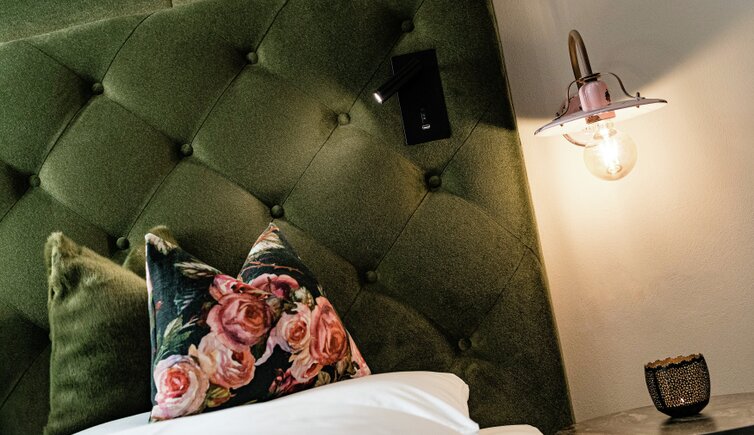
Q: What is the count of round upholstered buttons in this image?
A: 11